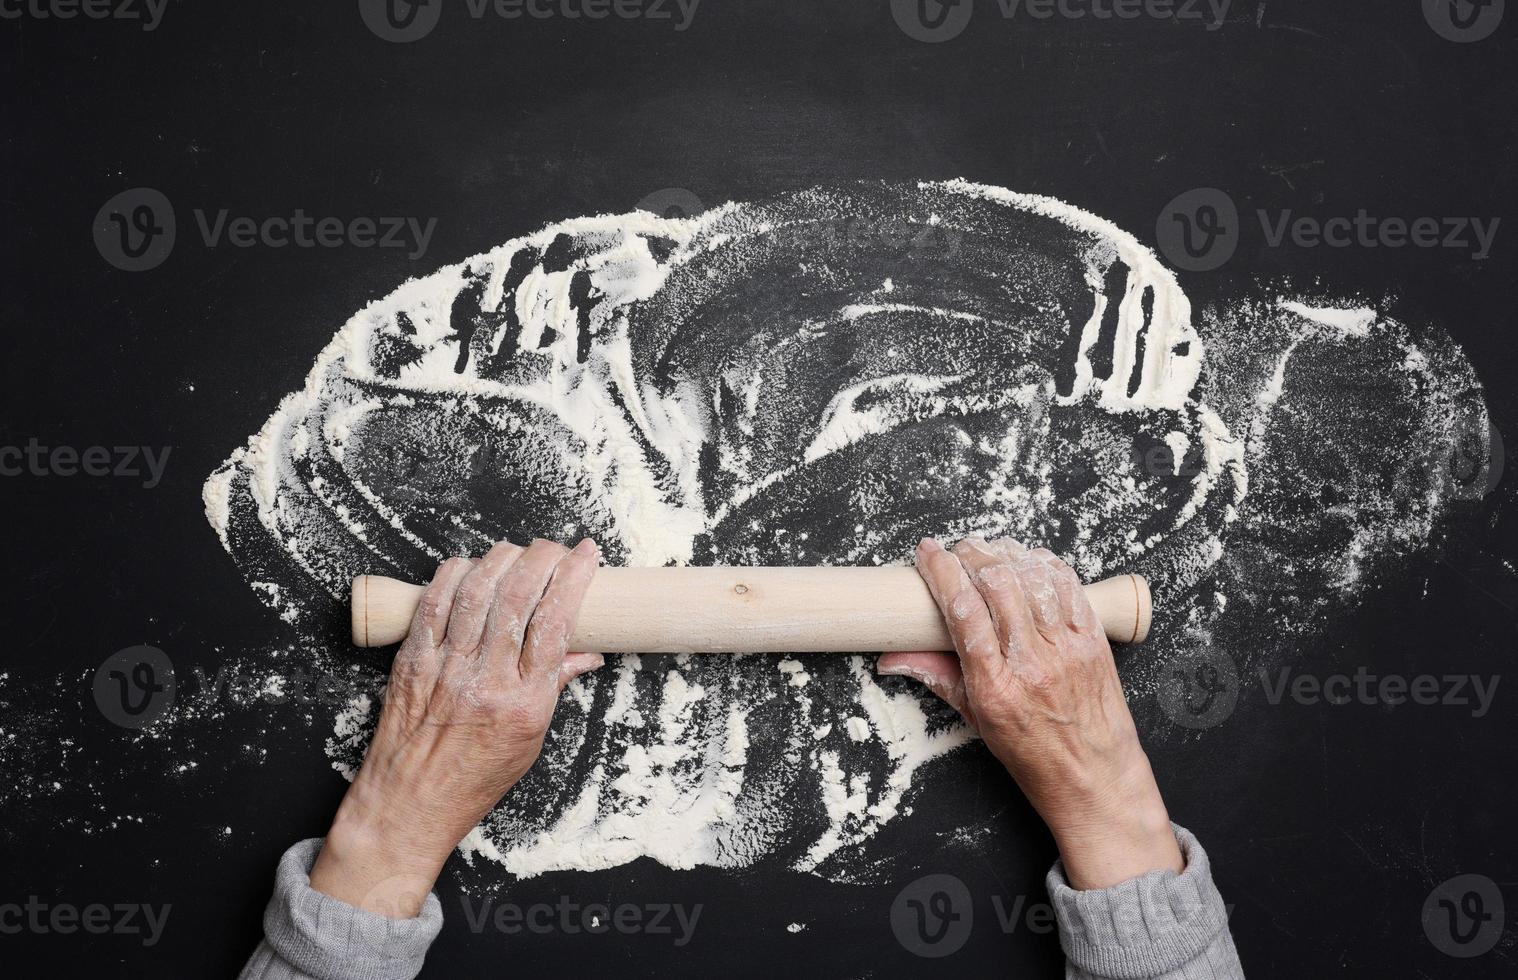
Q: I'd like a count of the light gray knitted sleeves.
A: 2